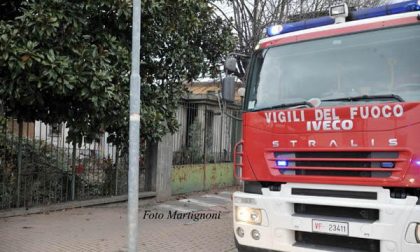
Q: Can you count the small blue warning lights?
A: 2